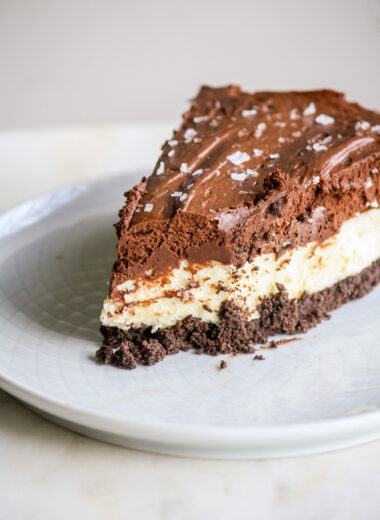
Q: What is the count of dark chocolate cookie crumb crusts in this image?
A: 1